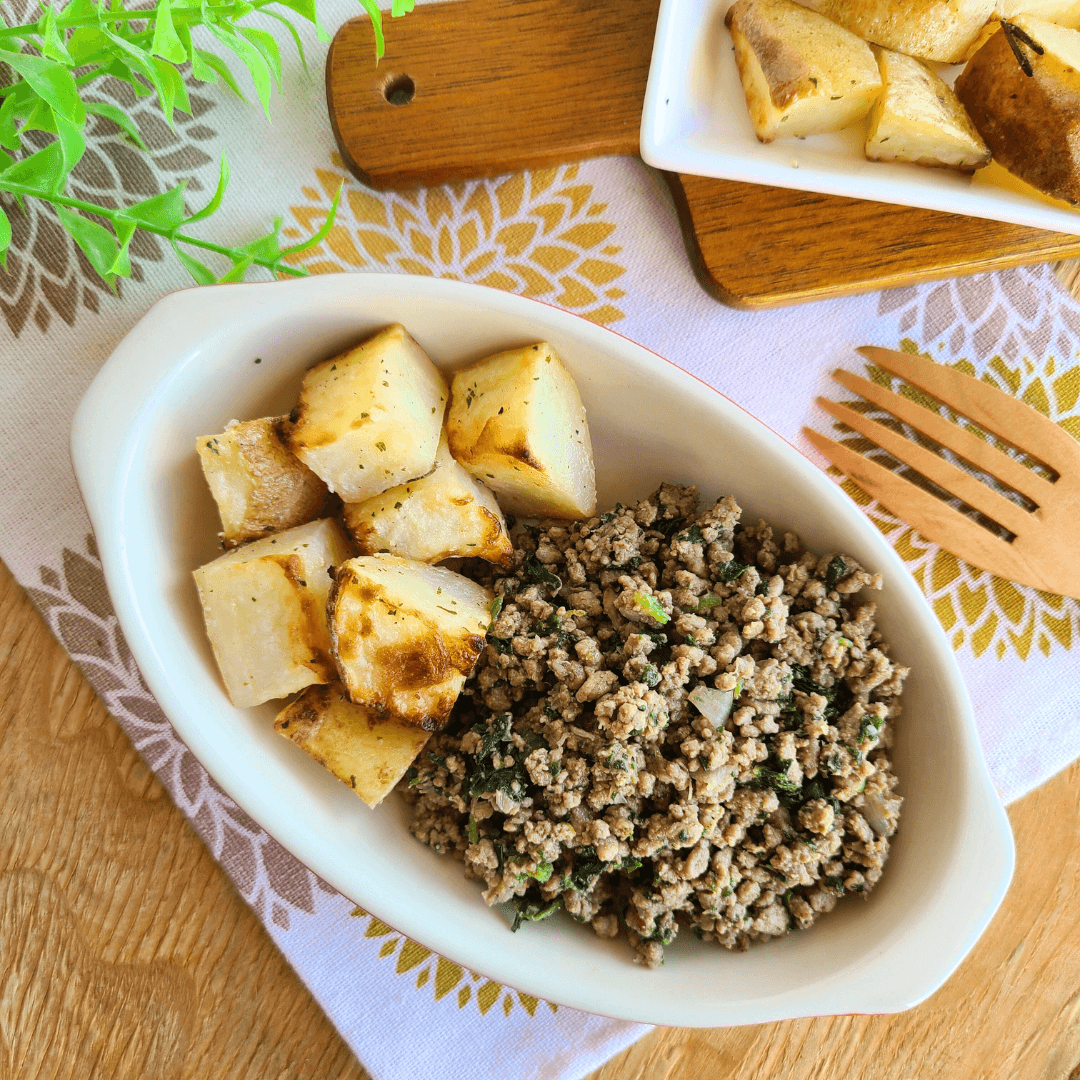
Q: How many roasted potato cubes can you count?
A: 12